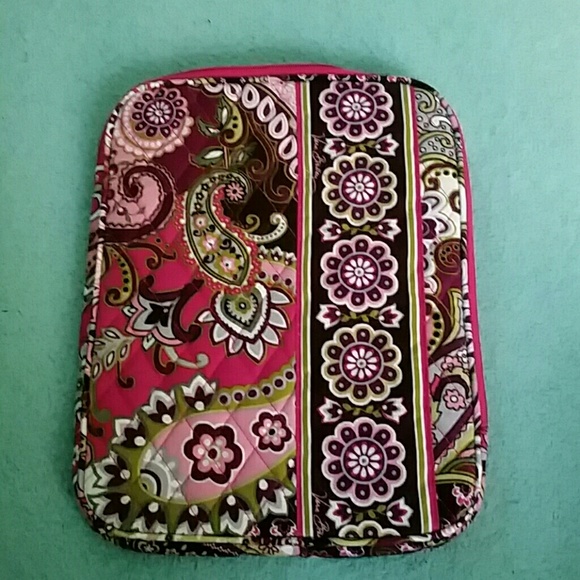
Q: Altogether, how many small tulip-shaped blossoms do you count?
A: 10